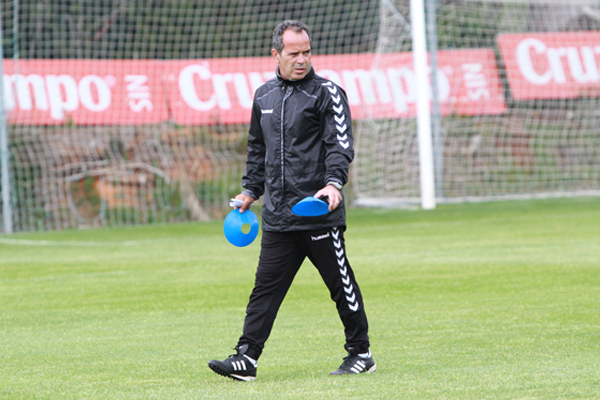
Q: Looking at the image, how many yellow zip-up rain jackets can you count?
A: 0